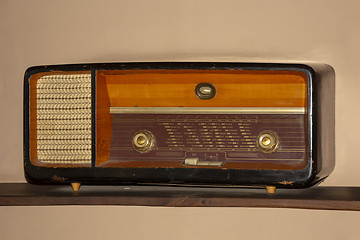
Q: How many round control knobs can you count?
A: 2